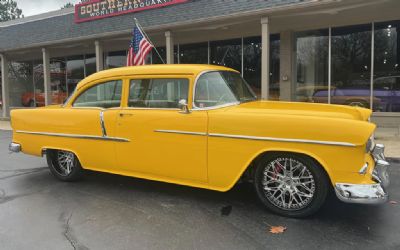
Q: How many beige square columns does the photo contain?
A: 5